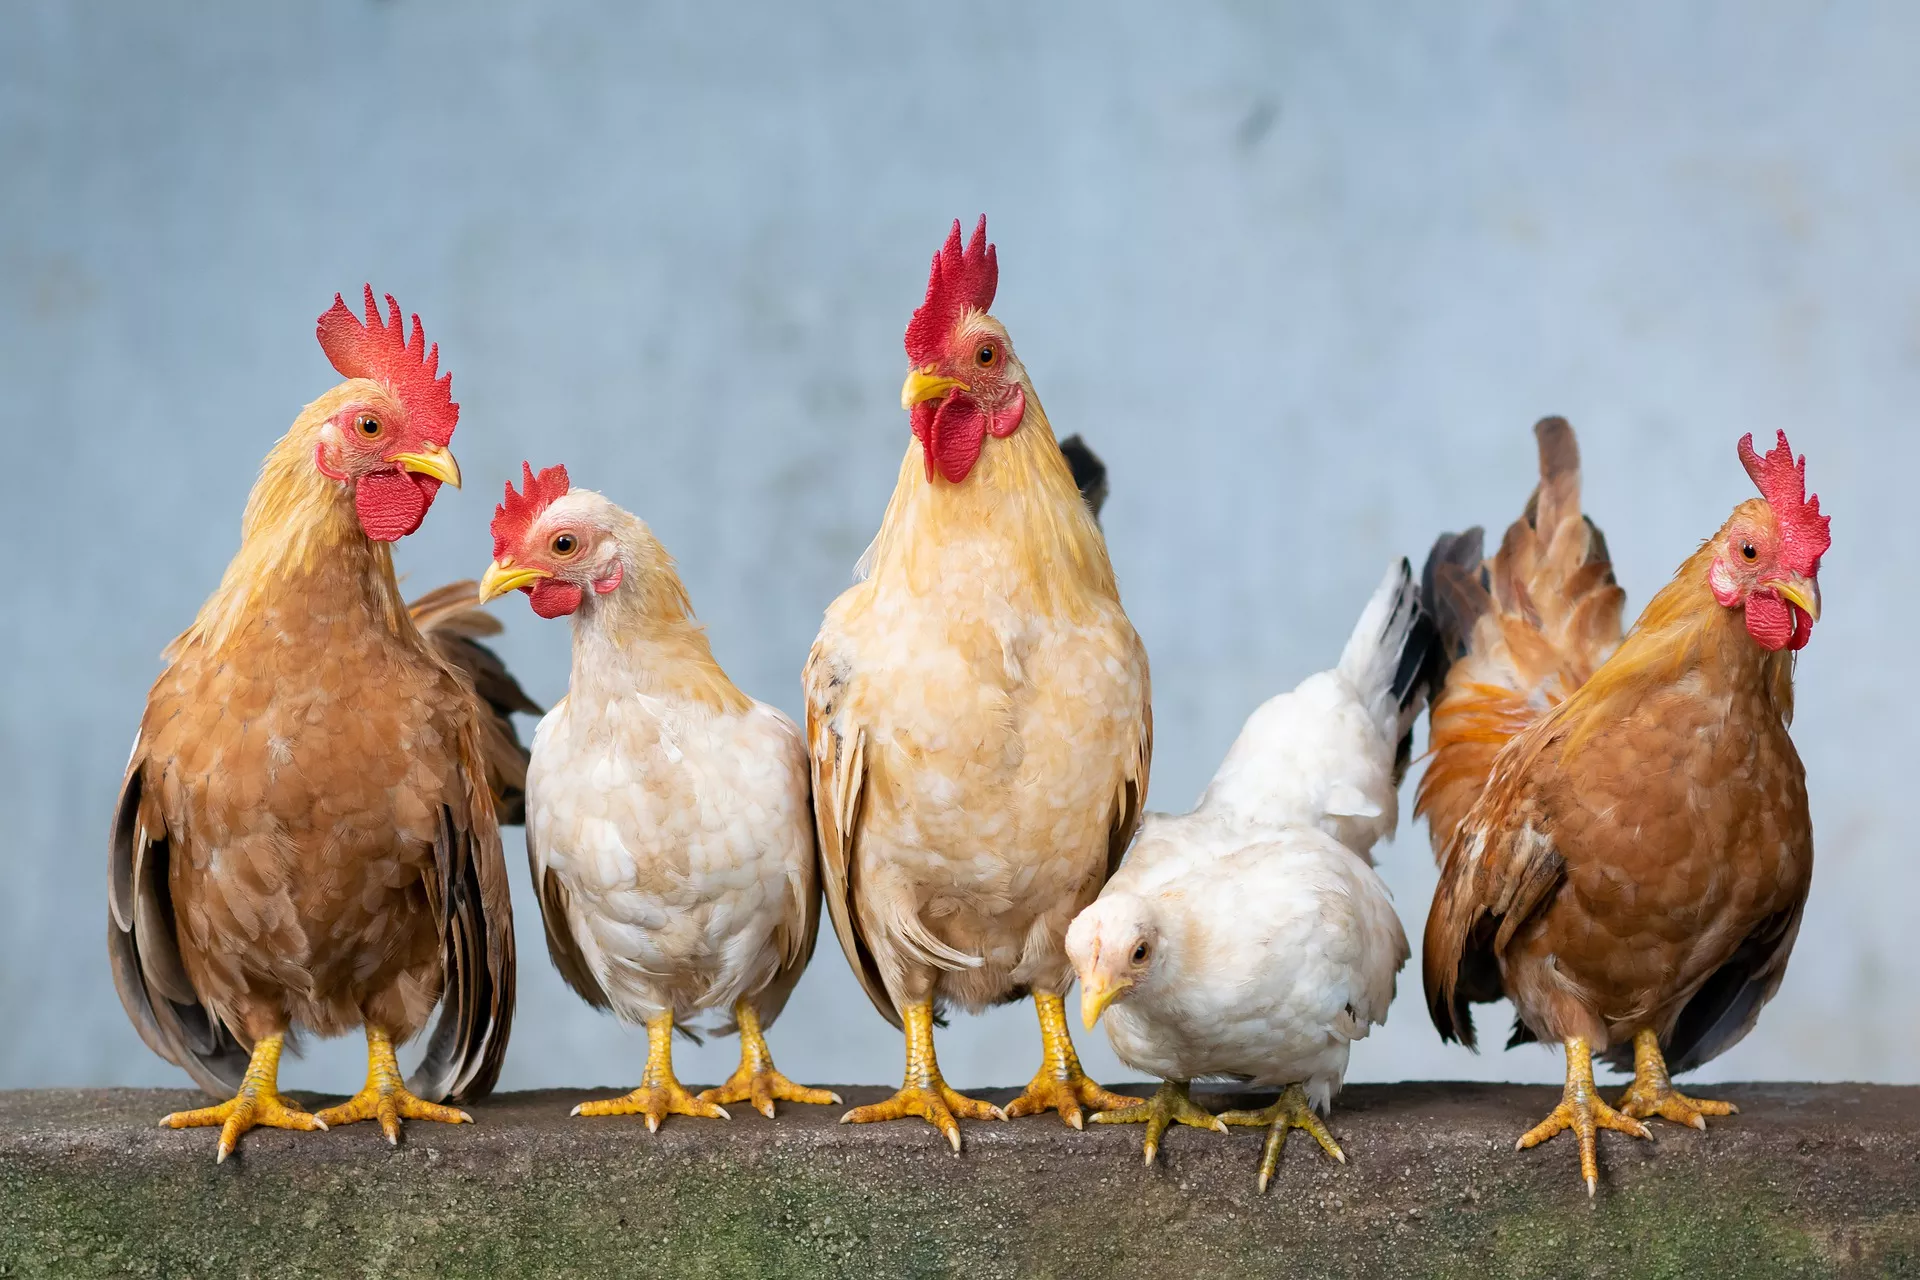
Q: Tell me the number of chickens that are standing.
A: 5